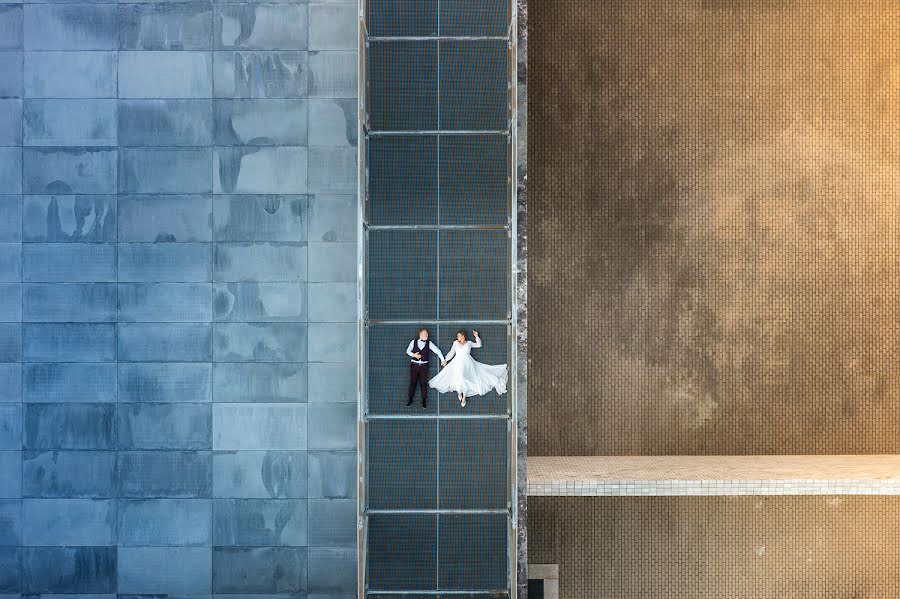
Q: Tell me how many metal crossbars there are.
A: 7